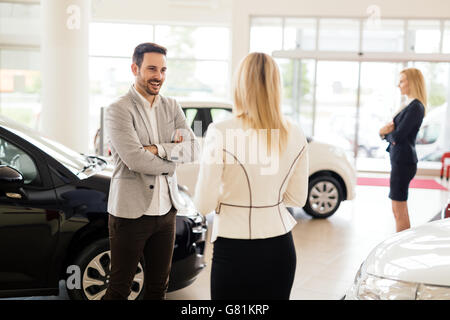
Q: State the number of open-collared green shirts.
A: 0